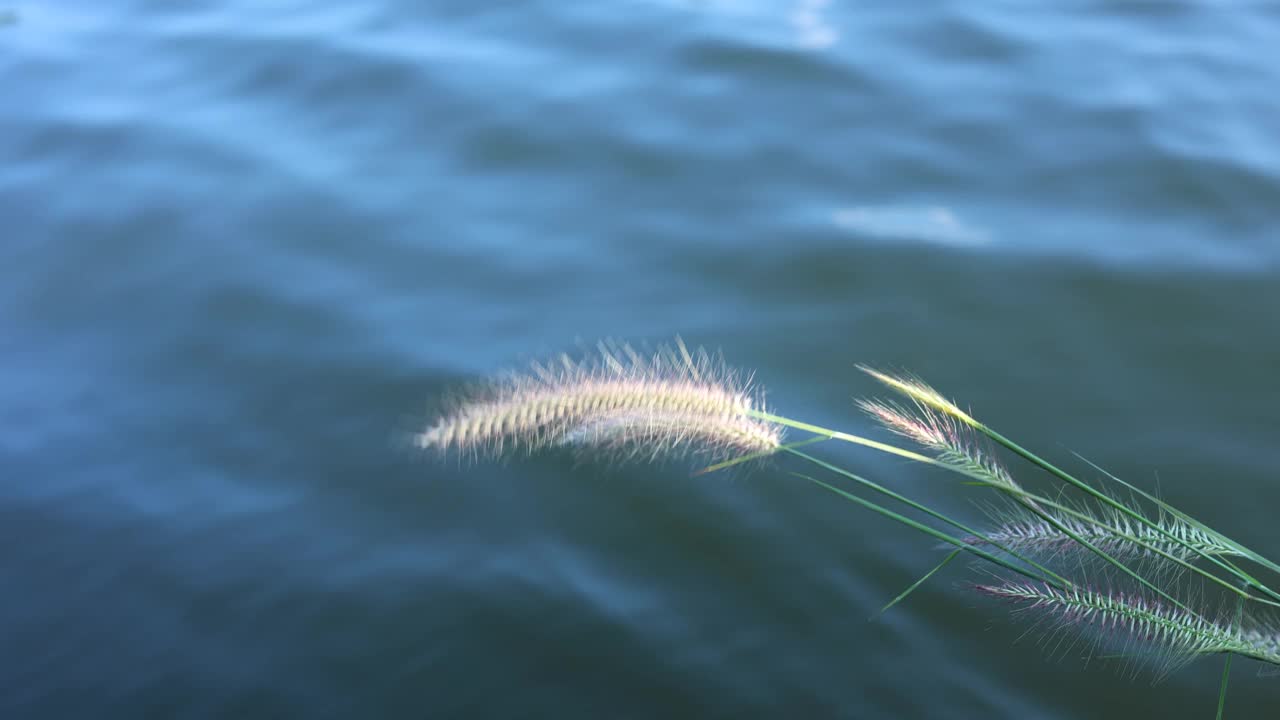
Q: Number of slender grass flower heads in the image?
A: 6